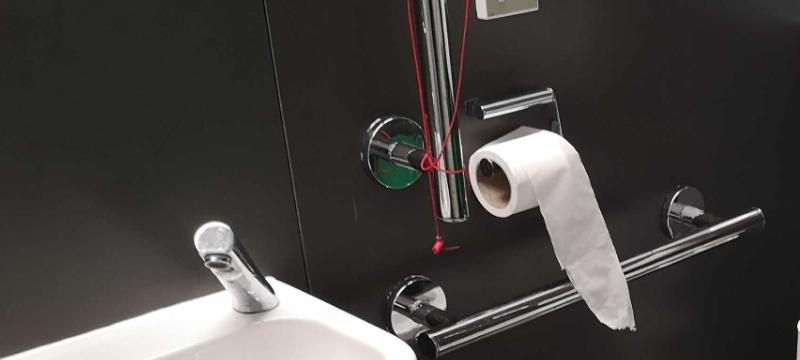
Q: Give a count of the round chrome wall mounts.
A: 3